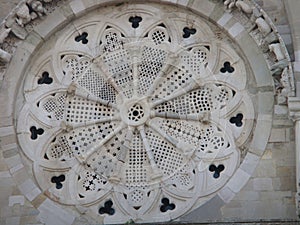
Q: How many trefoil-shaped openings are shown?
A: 11